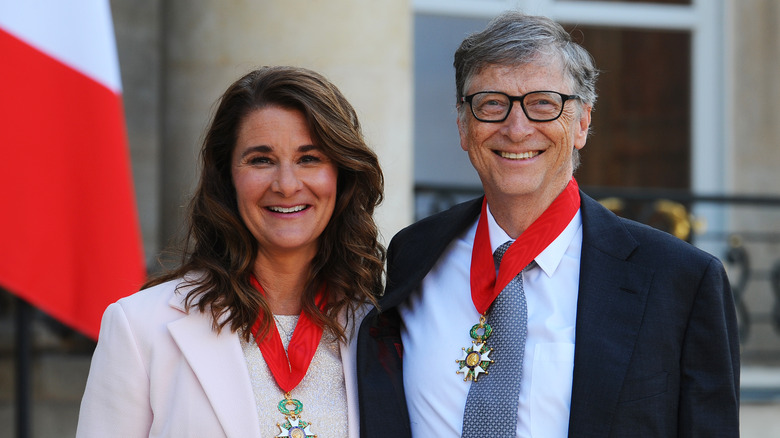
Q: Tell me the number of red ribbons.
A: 2